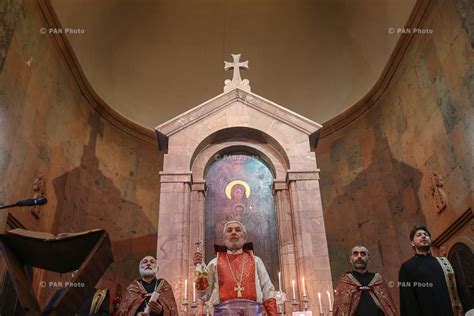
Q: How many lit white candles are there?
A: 7